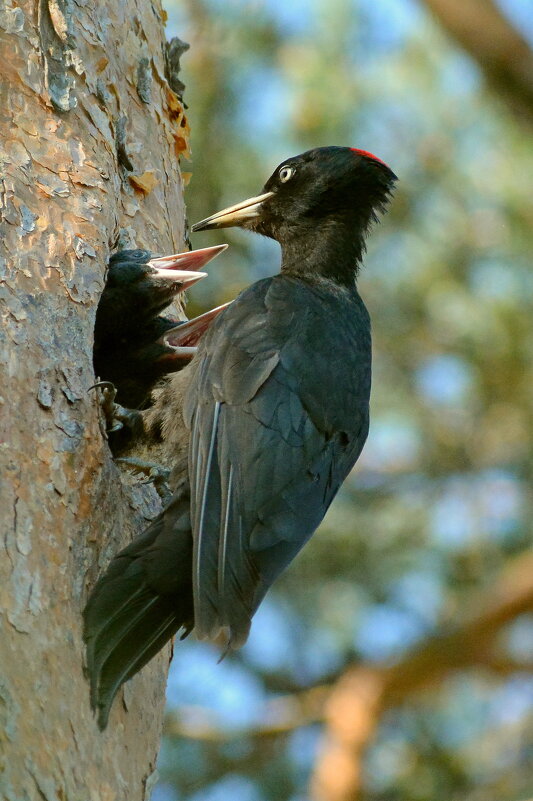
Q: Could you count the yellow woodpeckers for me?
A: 0